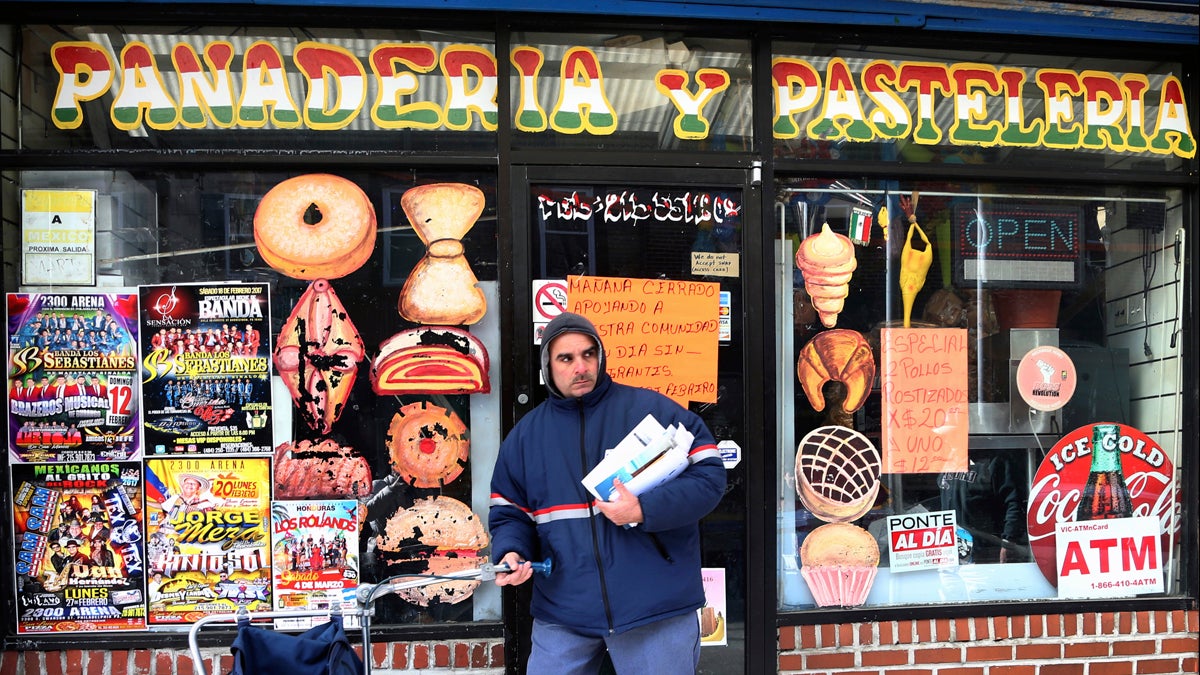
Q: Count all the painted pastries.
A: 11